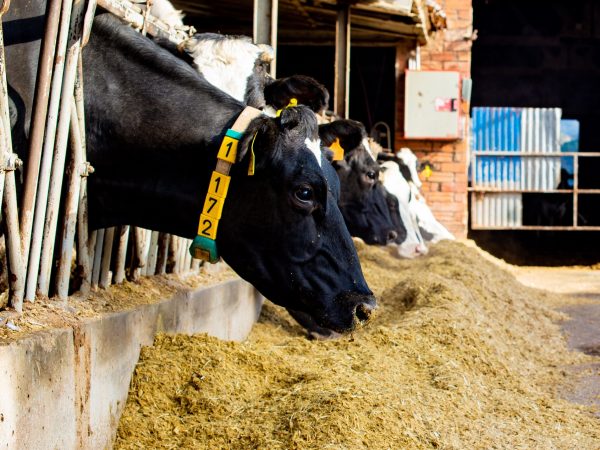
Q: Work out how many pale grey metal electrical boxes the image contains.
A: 1